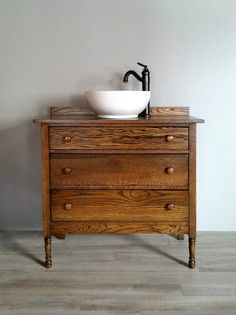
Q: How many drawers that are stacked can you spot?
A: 3